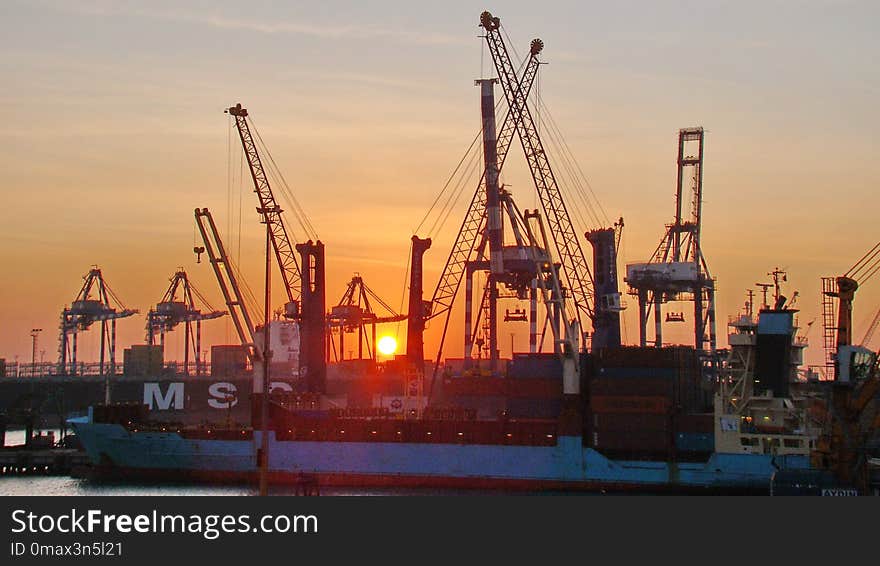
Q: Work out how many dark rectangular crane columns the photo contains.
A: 3